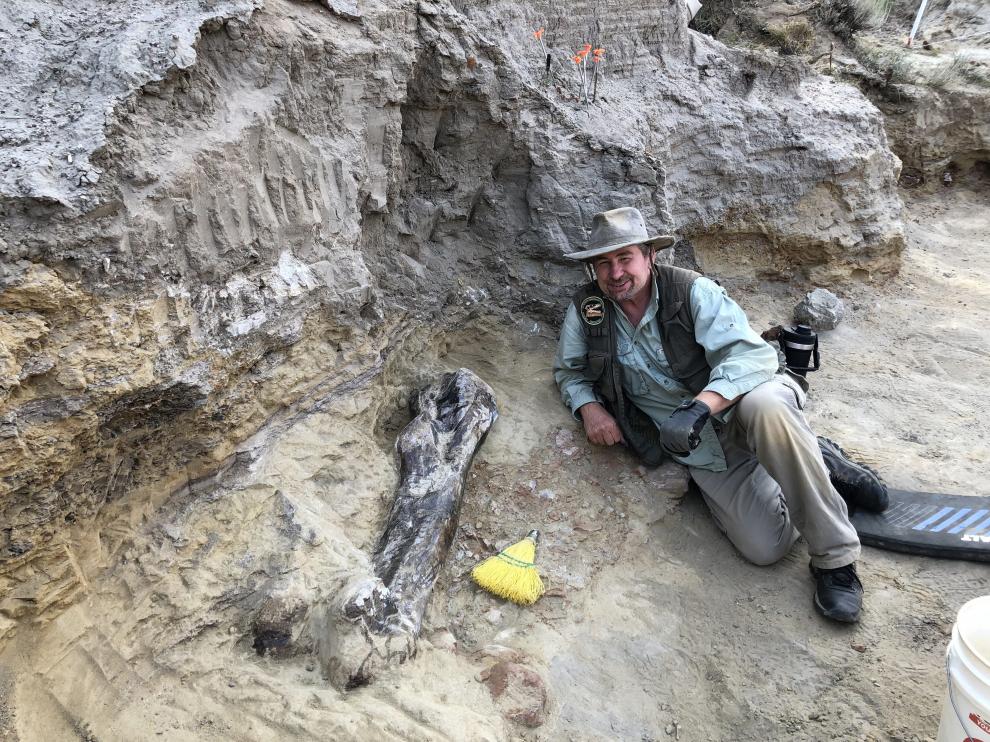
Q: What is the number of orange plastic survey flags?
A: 6